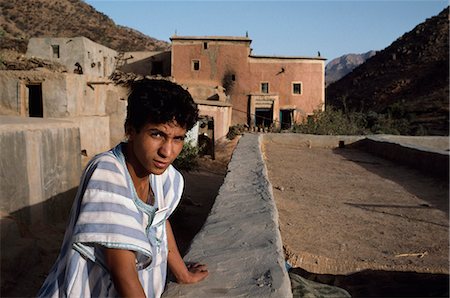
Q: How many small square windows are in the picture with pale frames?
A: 3